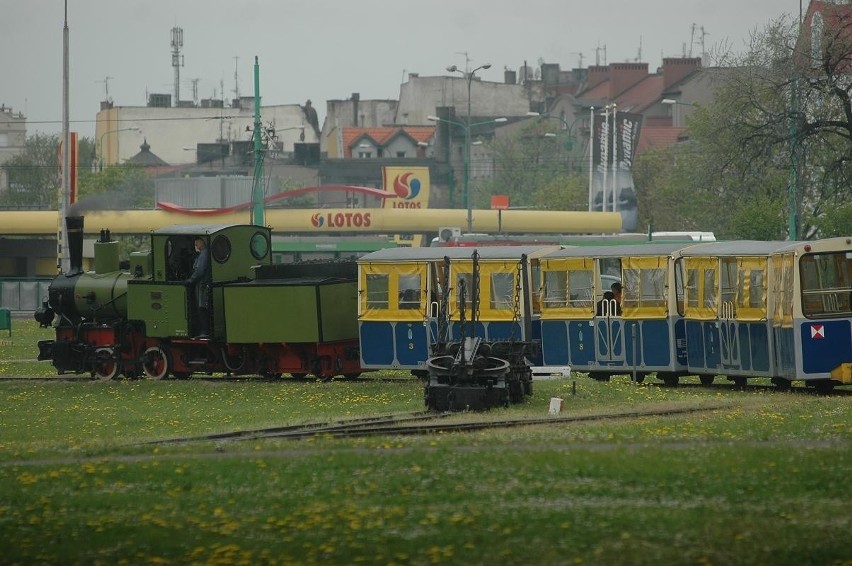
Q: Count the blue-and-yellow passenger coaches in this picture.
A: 4